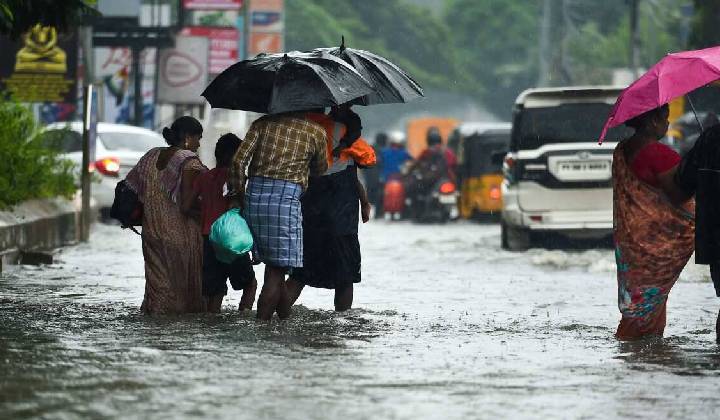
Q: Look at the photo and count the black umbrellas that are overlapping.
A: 2